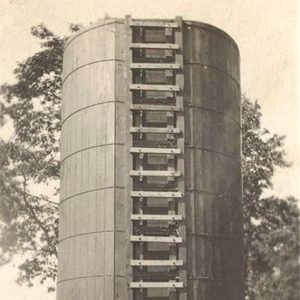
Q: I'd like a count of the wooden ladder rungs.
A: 13